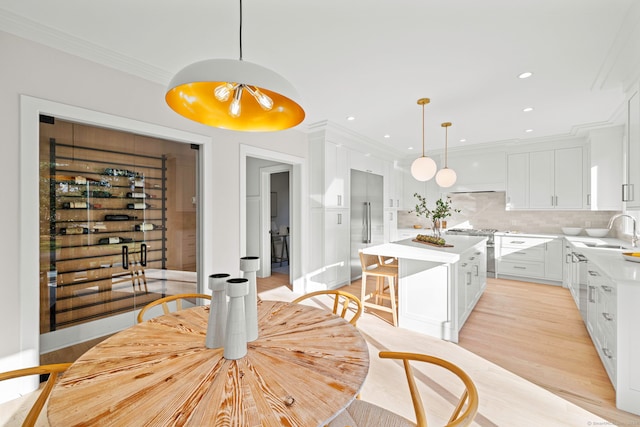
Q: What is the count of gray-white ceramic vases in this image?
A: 3